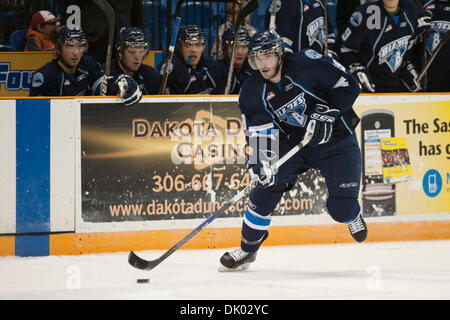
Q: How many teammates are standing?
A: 3